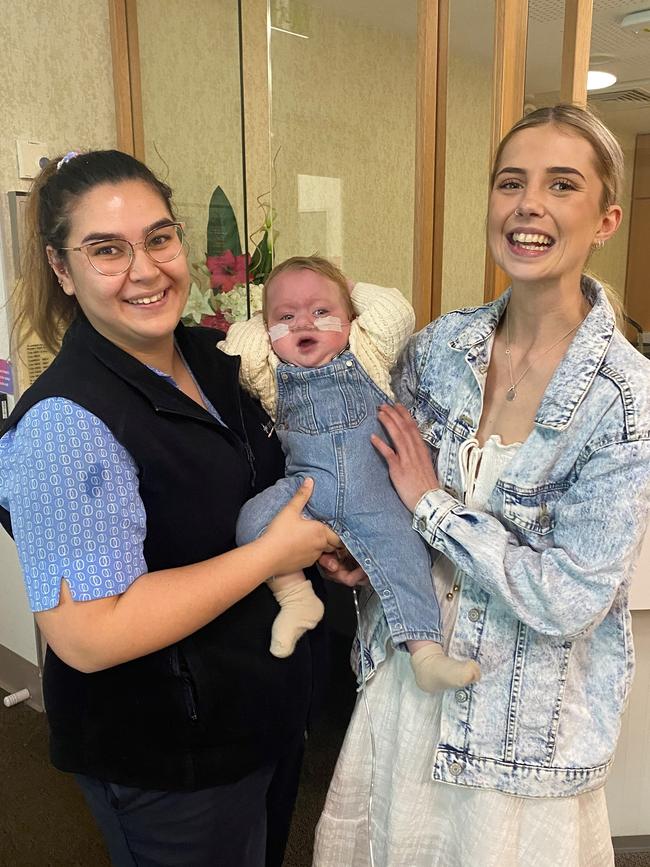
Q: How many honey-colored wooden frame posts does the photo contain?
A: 4